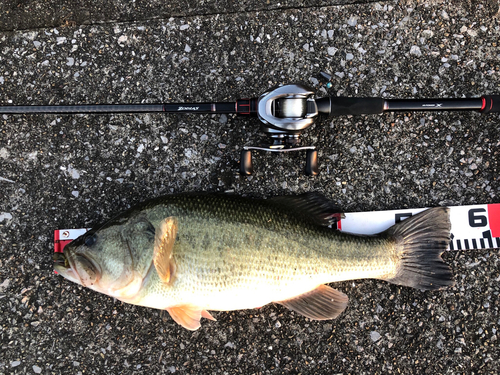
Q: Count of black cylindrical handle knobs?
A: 2